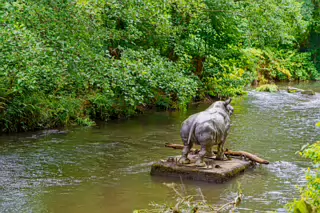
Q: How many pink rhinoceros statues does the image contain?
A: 0